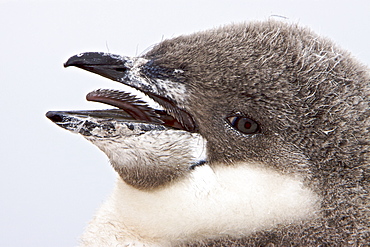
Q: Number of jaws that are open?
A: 1